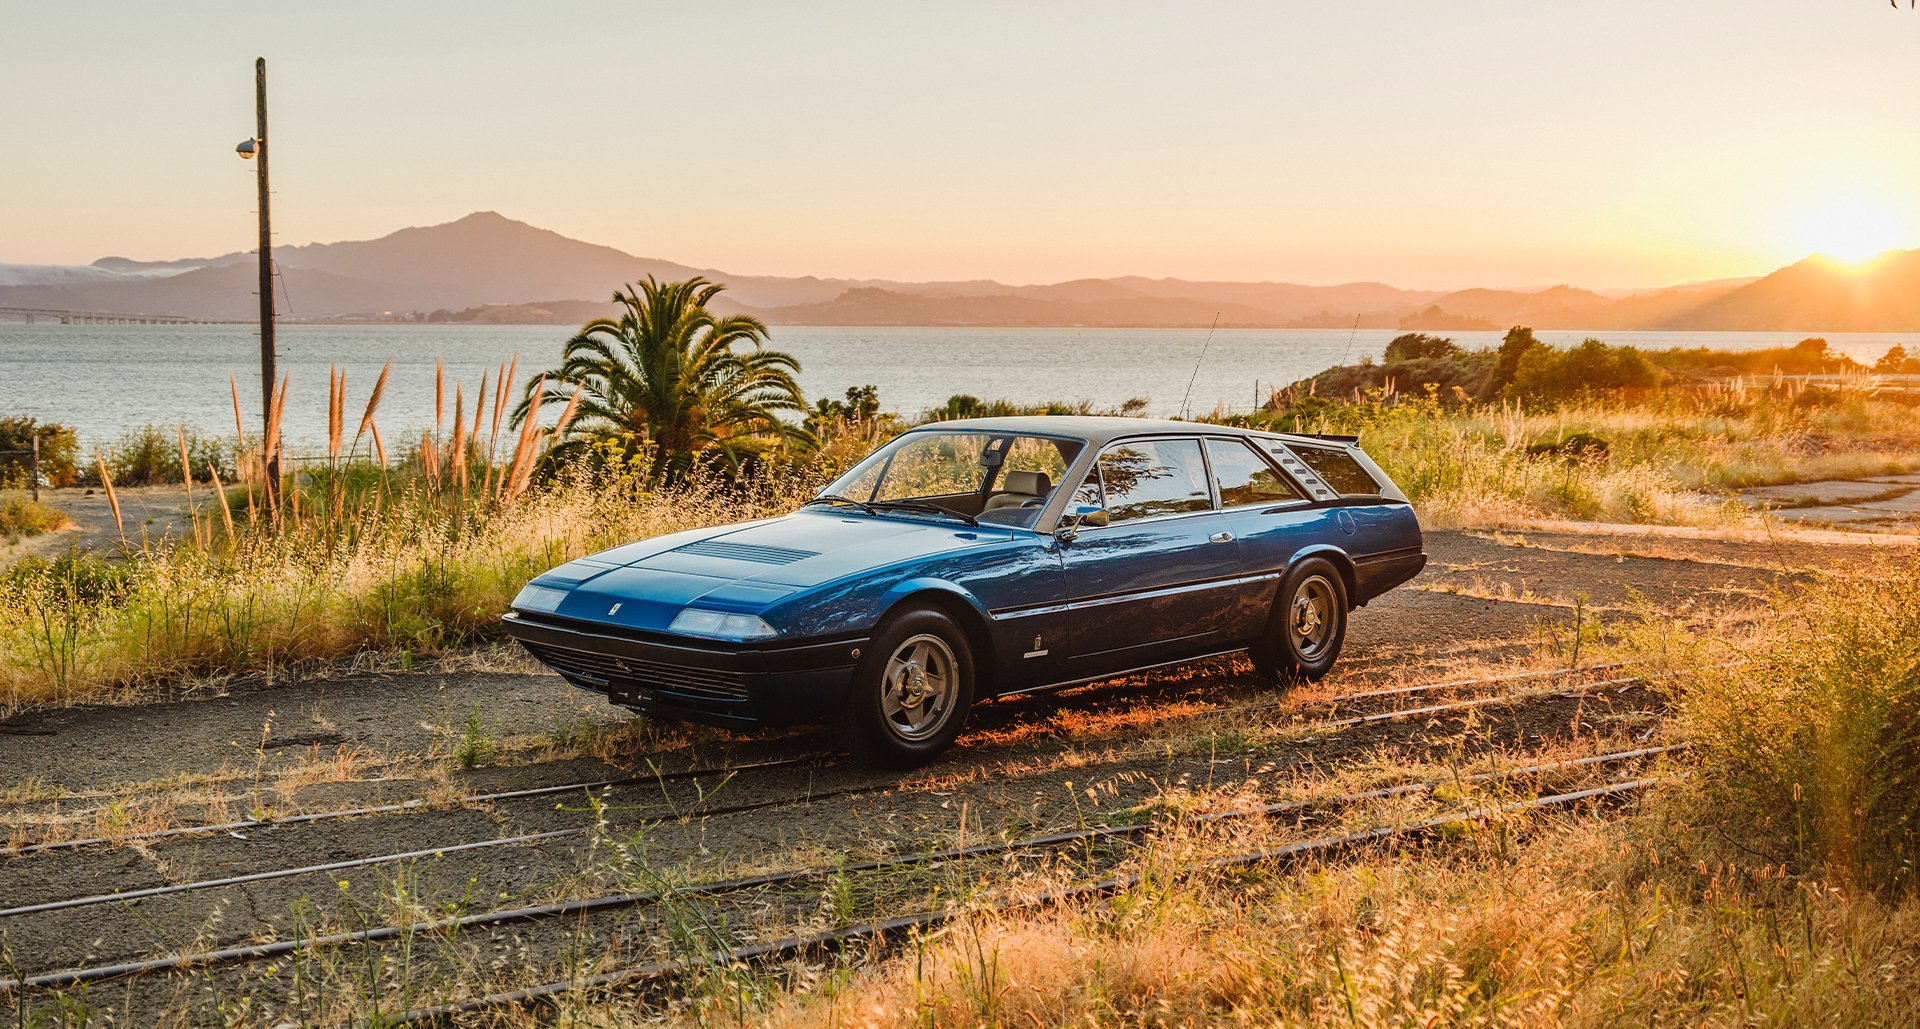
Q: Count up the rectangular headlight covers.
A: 2